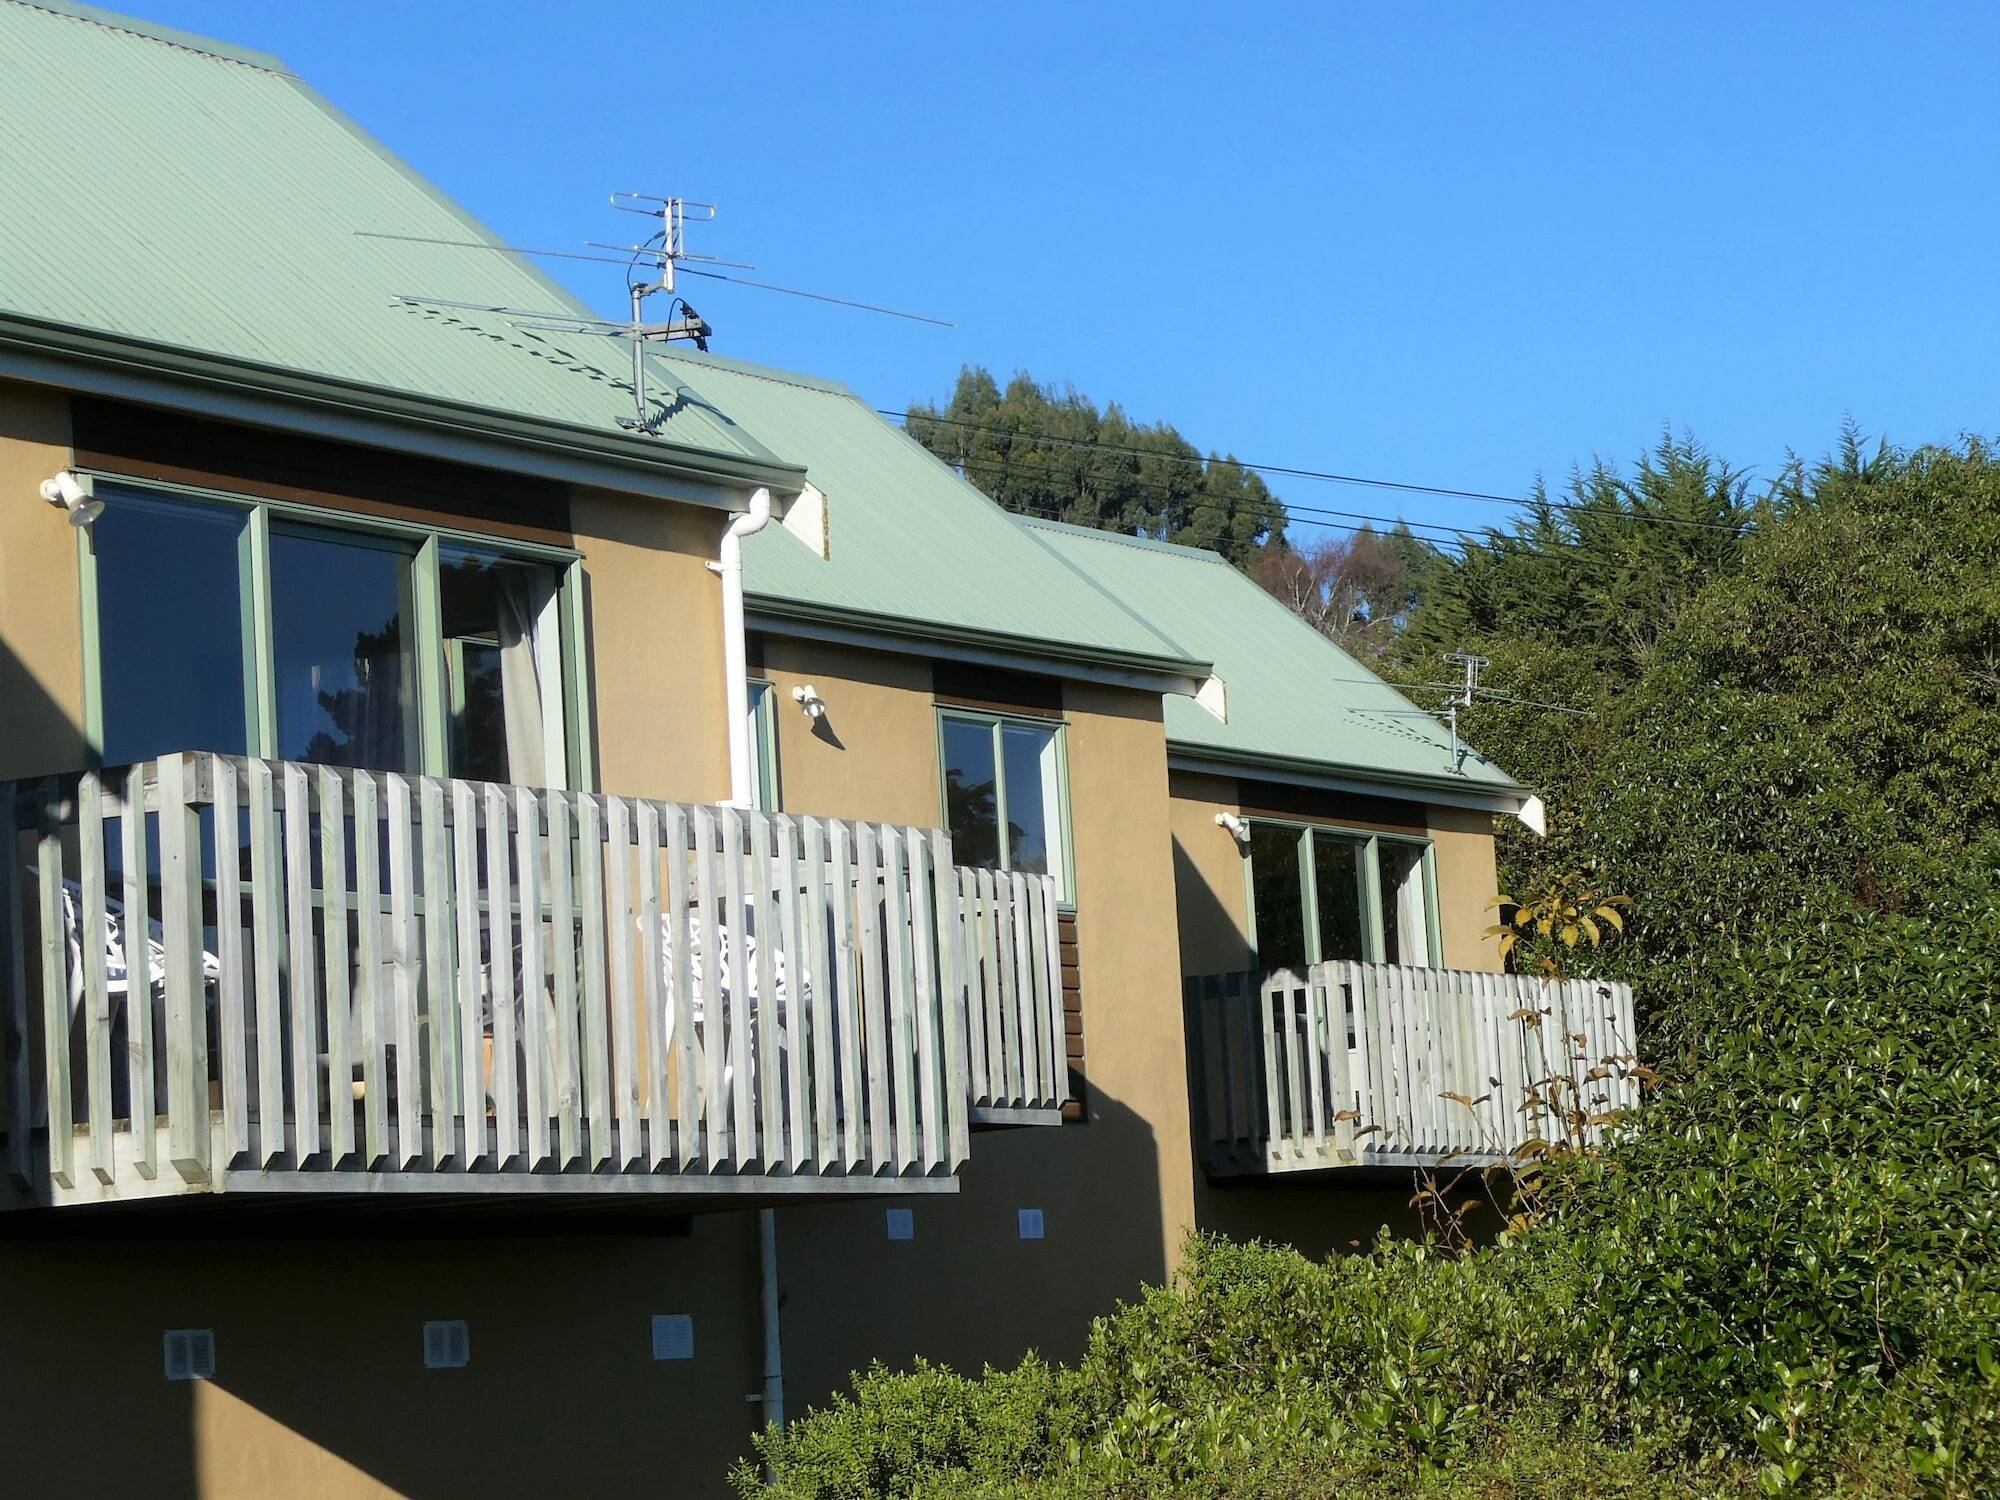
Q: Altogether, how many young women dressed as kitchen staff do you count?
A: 0